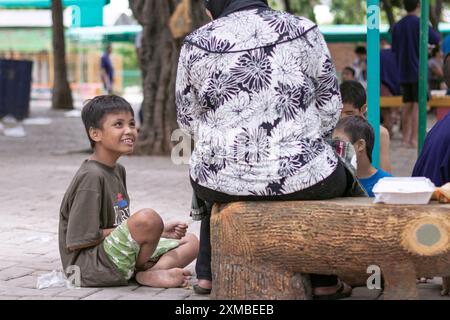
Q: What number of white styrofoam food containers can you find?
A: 1